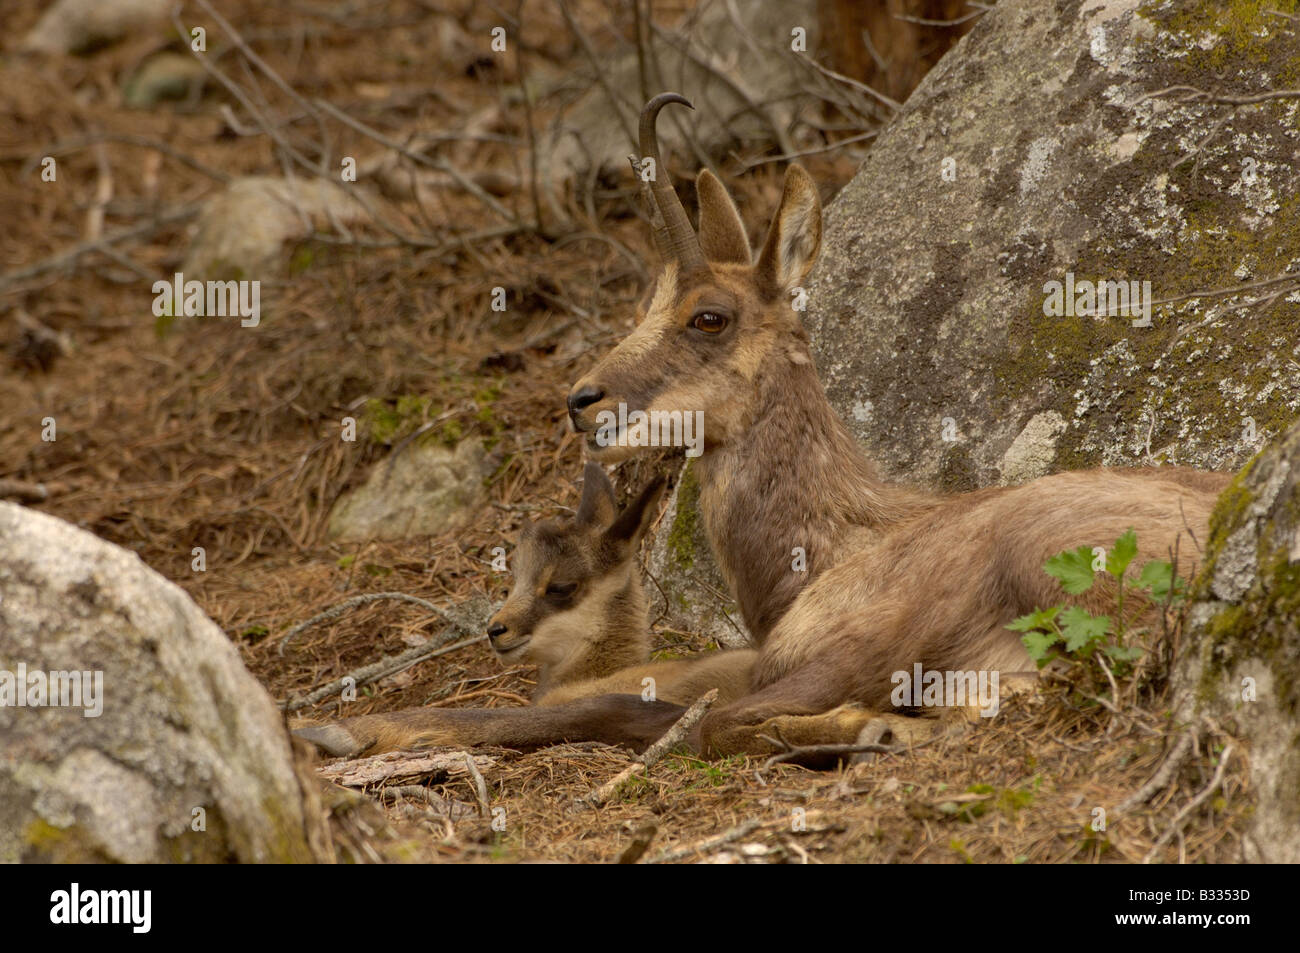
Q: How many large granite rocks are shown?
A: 3